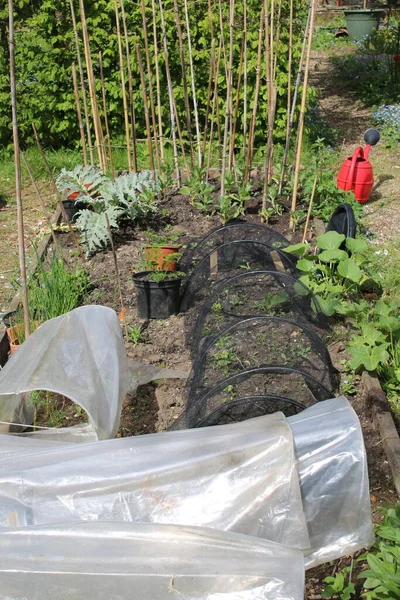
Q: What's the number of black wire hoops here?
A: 6